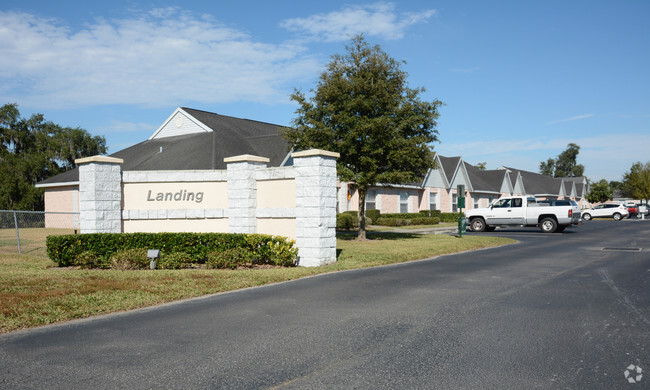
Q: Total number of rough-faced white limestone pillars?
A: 3